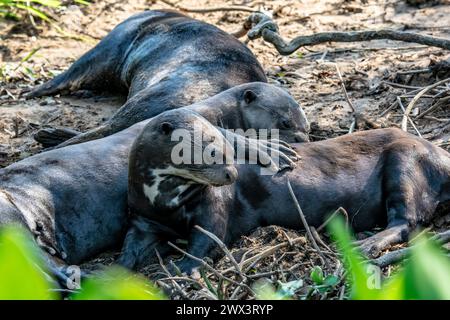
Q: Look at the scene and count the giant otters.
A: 3